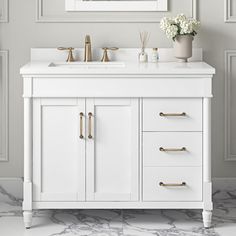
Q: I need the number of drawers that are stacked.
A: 3